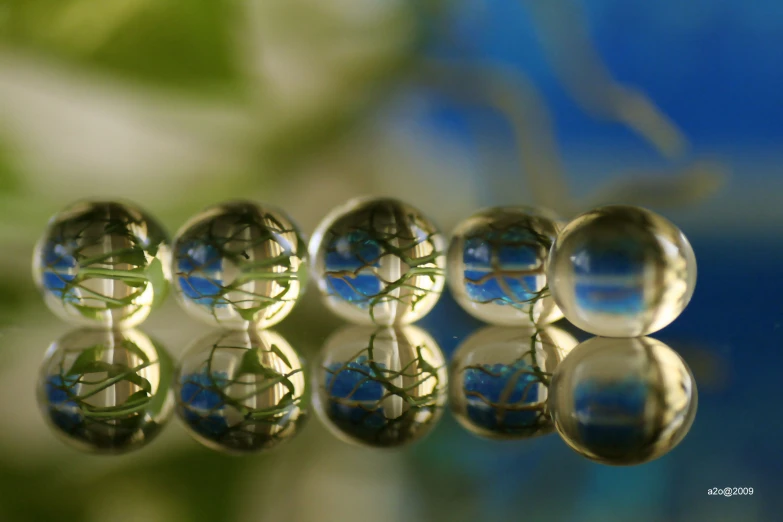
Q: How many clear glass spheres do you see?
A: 5